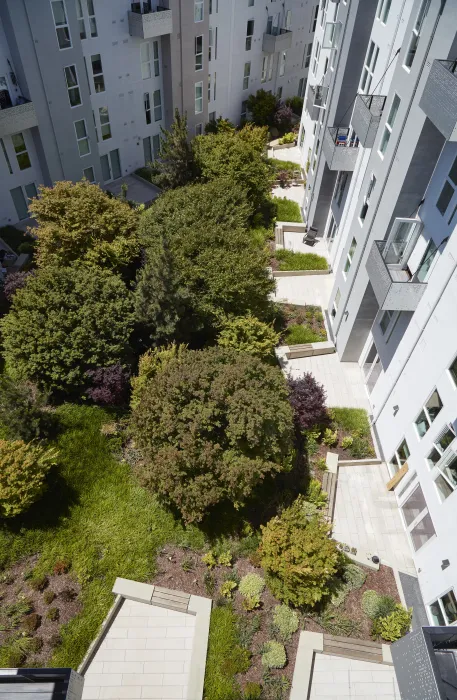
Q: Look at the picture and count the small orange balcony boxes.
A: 0